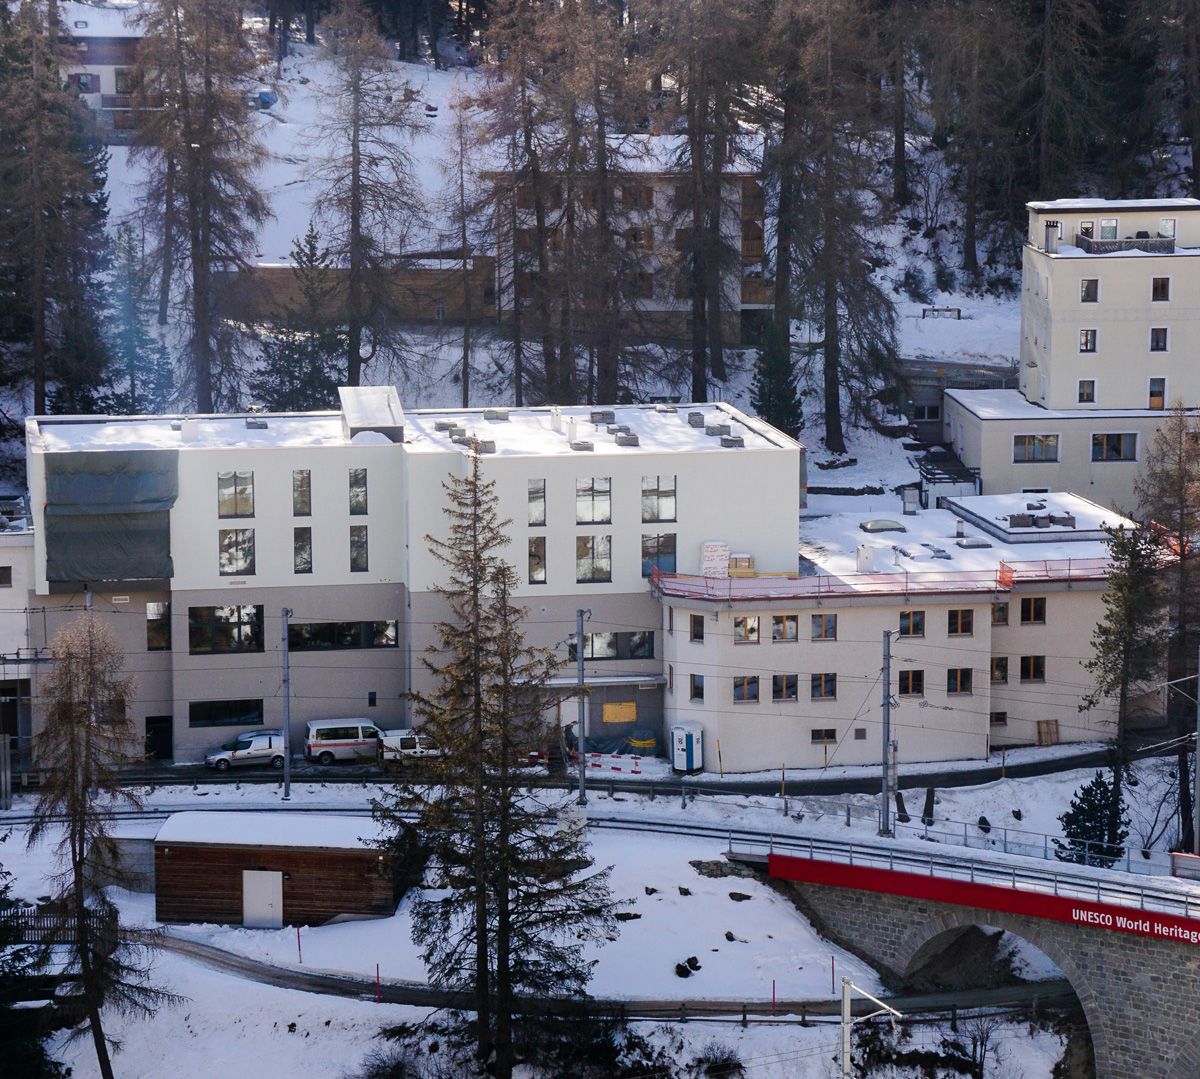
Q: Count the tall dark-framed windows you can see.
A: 12